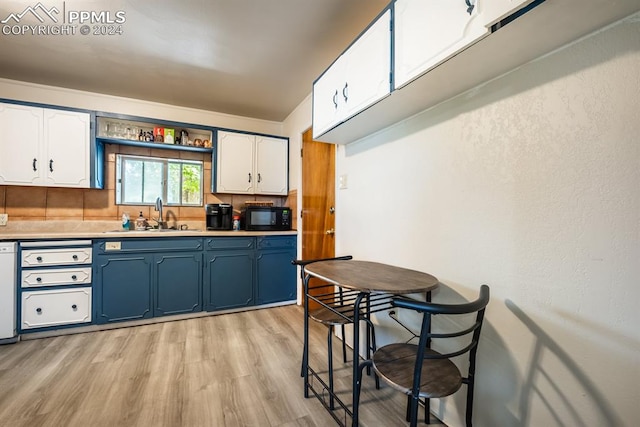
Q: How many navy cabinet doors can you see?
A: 4